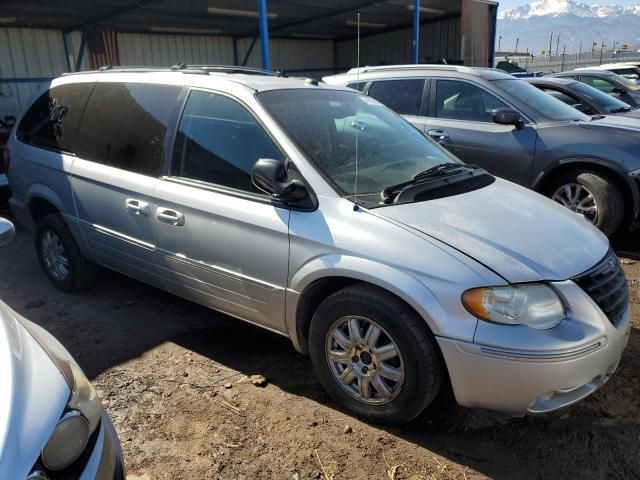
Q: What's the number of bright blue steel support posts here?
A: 2